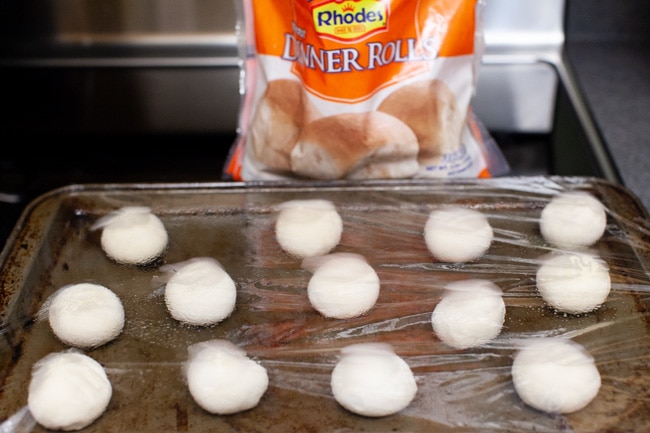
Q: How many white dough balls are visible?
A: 13